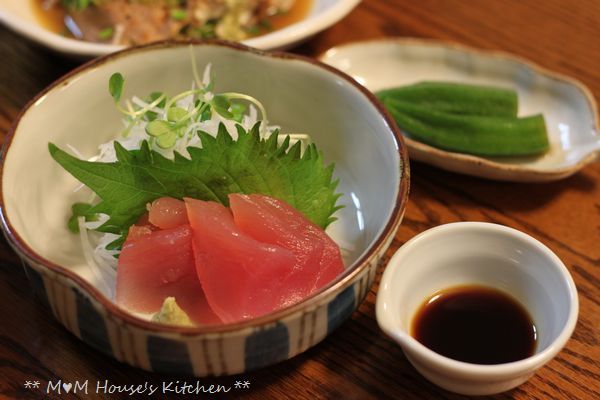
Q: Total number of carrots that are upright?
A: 0